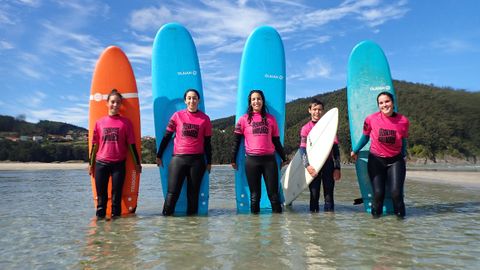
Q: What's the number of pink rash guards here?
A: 5